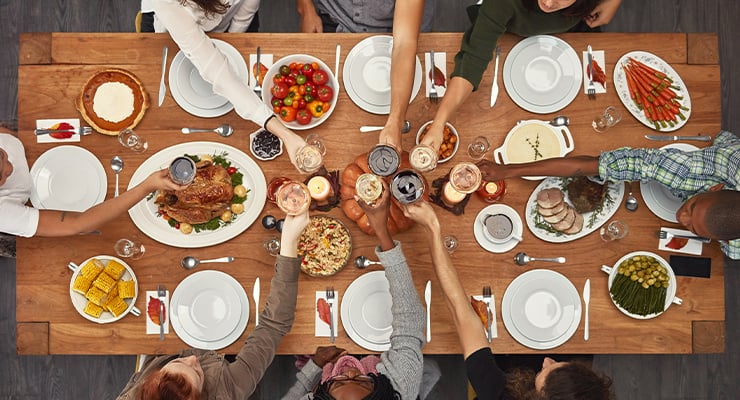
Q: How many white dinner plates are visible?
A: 8